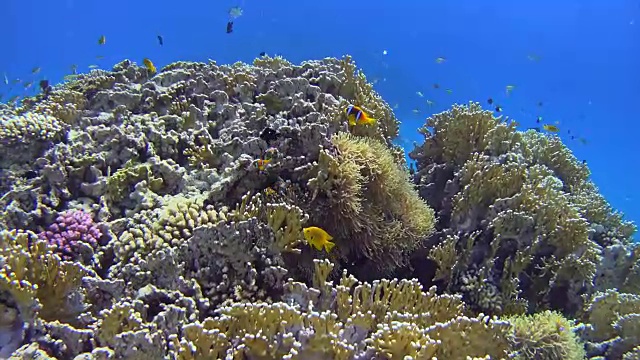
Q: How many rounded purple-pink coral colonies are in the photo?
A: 1